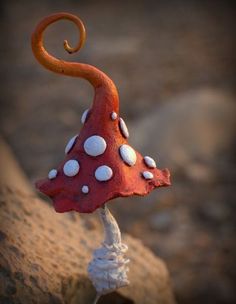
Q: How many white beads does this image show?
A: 12